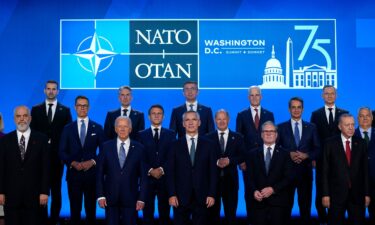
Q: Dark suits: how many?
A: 15